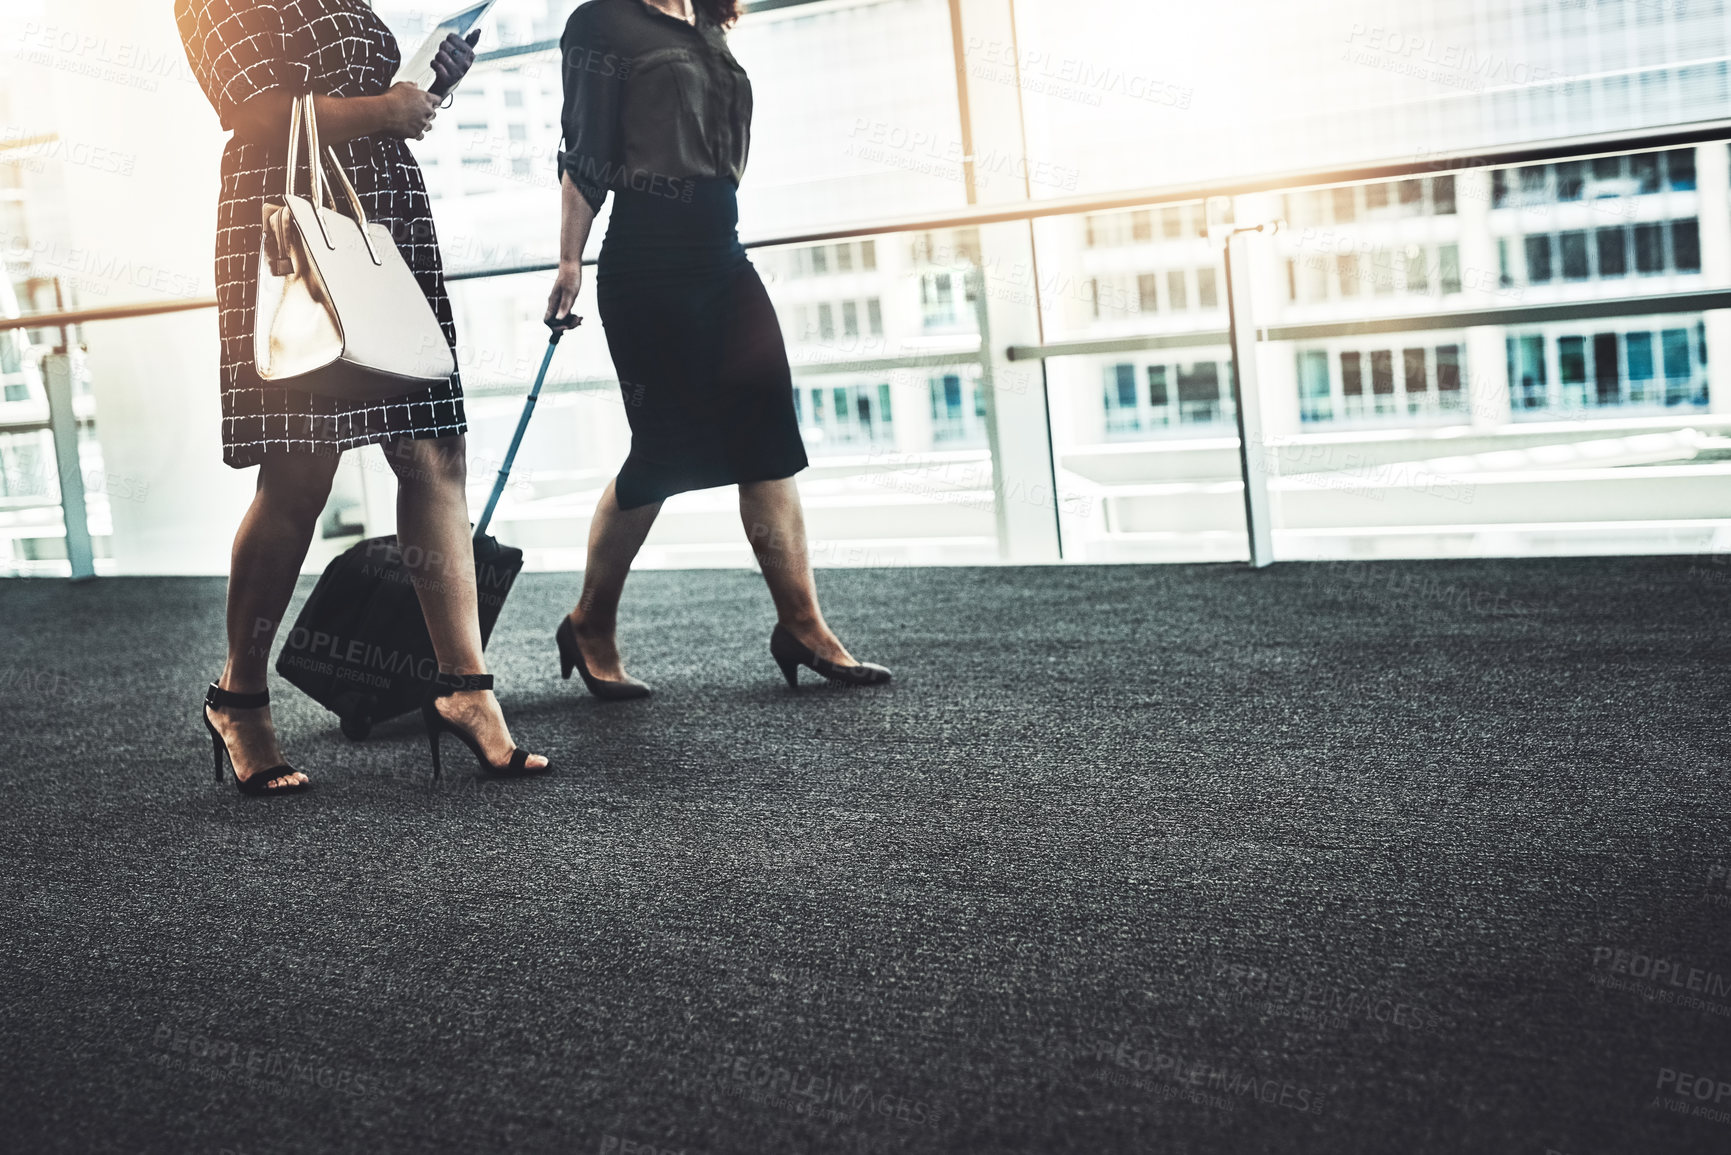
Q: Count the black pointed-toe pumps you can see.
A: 2